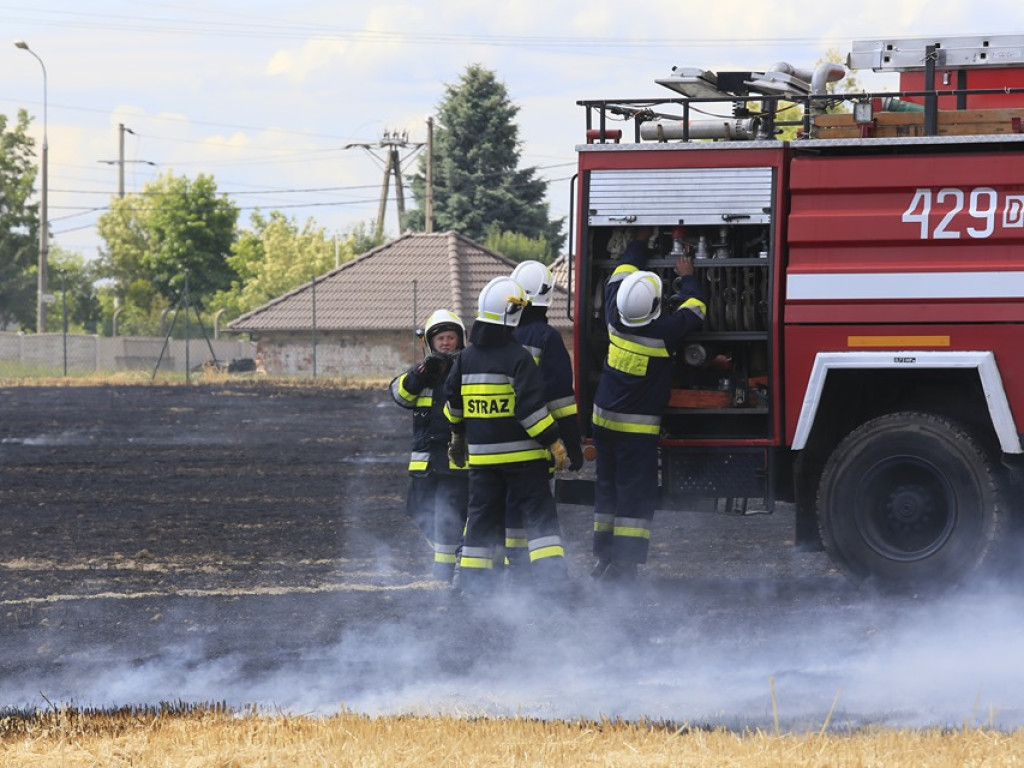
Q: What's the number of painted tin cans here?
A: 0